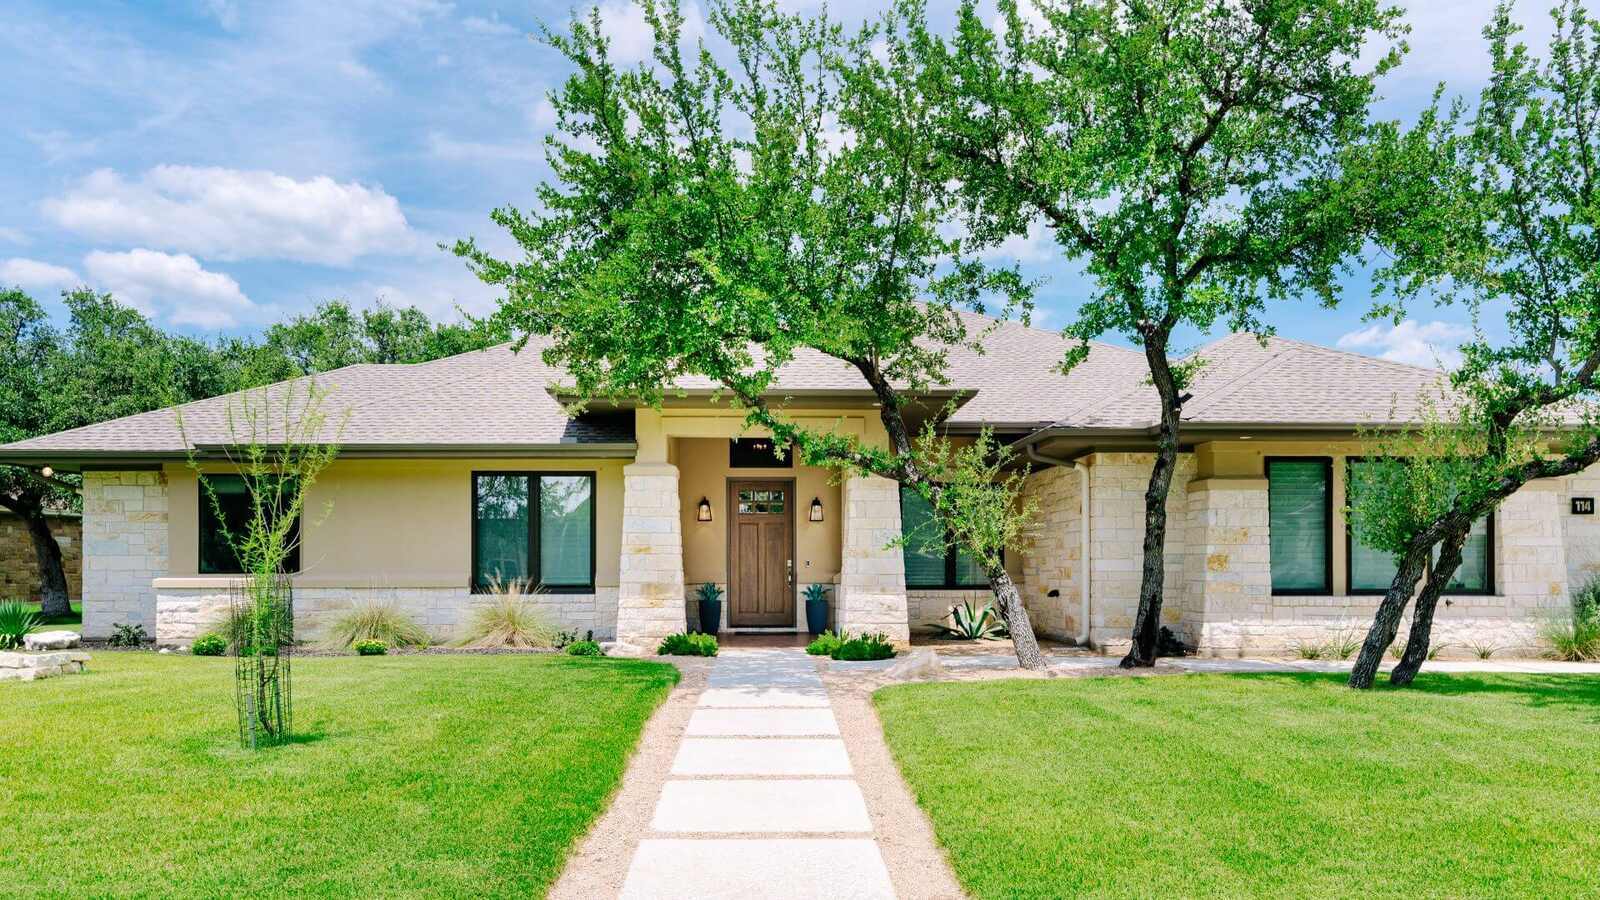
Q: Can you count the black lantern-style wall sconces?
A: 2